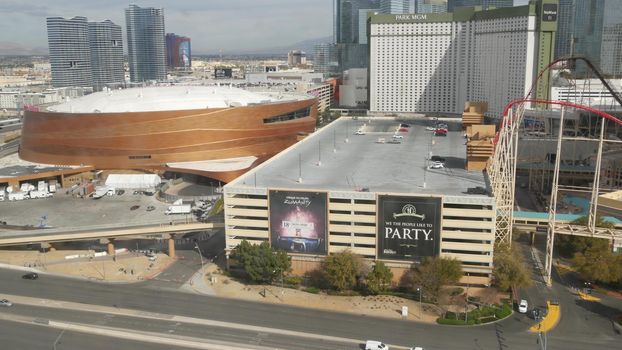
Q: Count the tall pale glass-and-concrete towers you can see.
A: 3